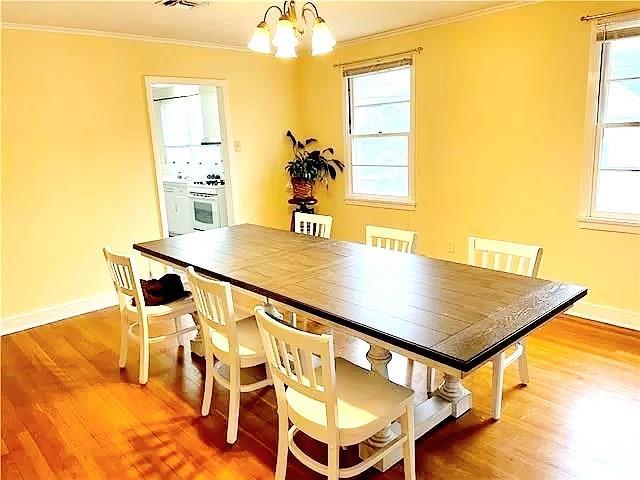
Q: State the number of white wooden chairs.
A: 6